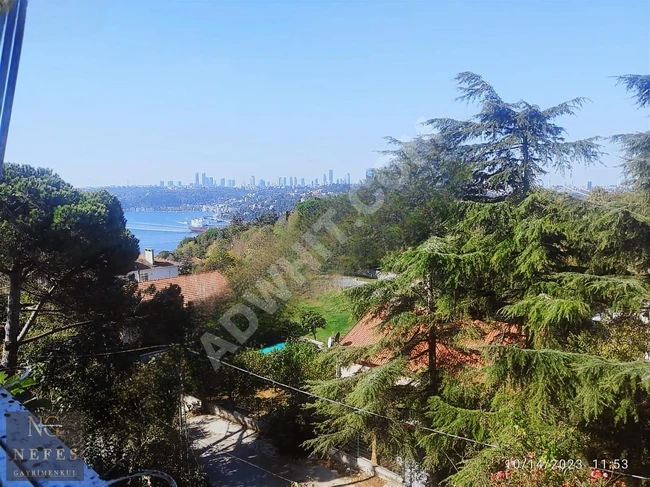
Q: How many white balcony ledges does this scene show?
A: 1